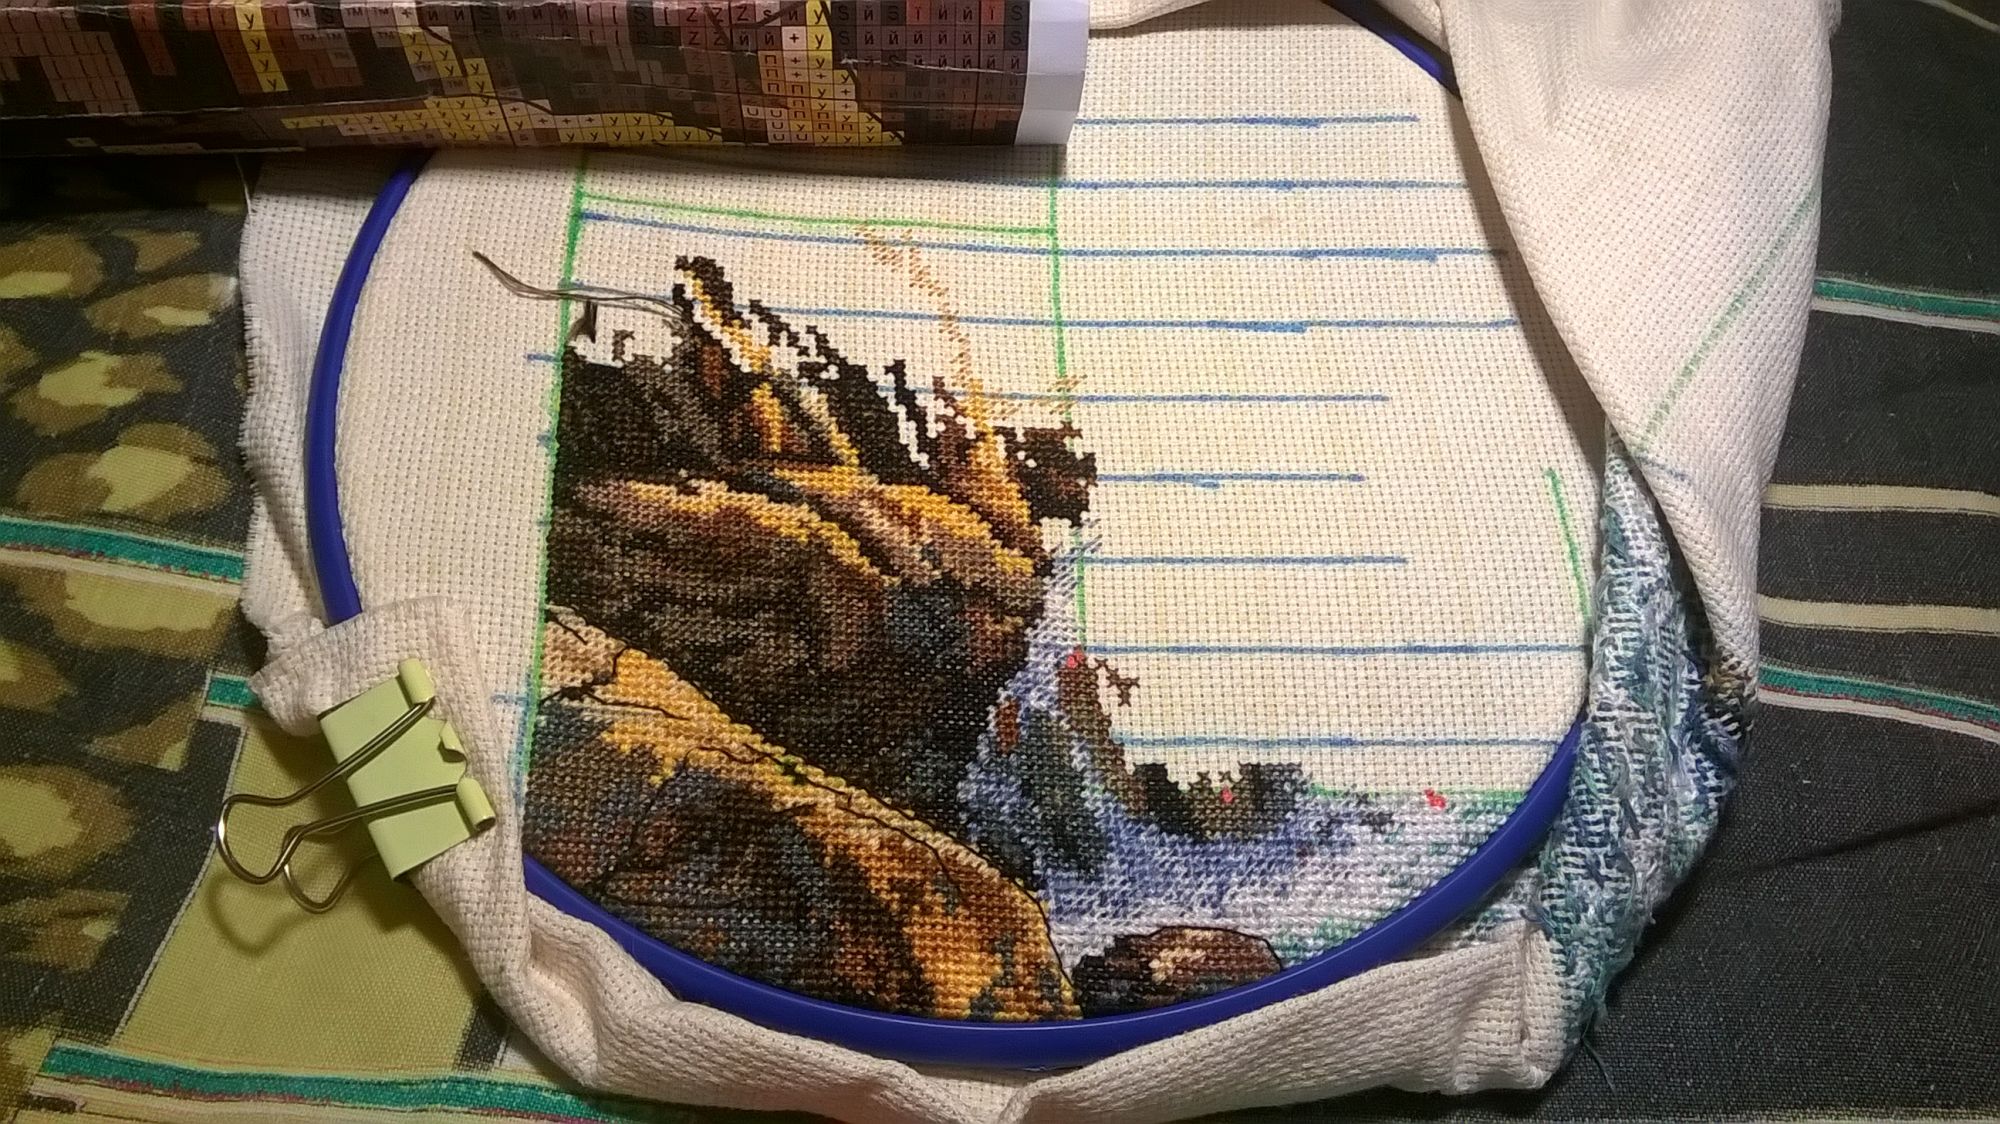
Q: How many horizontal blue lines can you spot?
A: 9